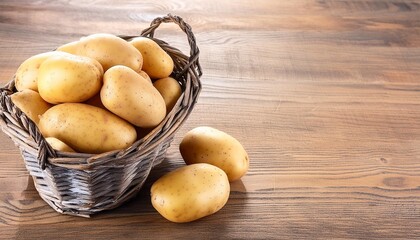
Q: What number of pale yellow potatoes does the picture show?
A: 12